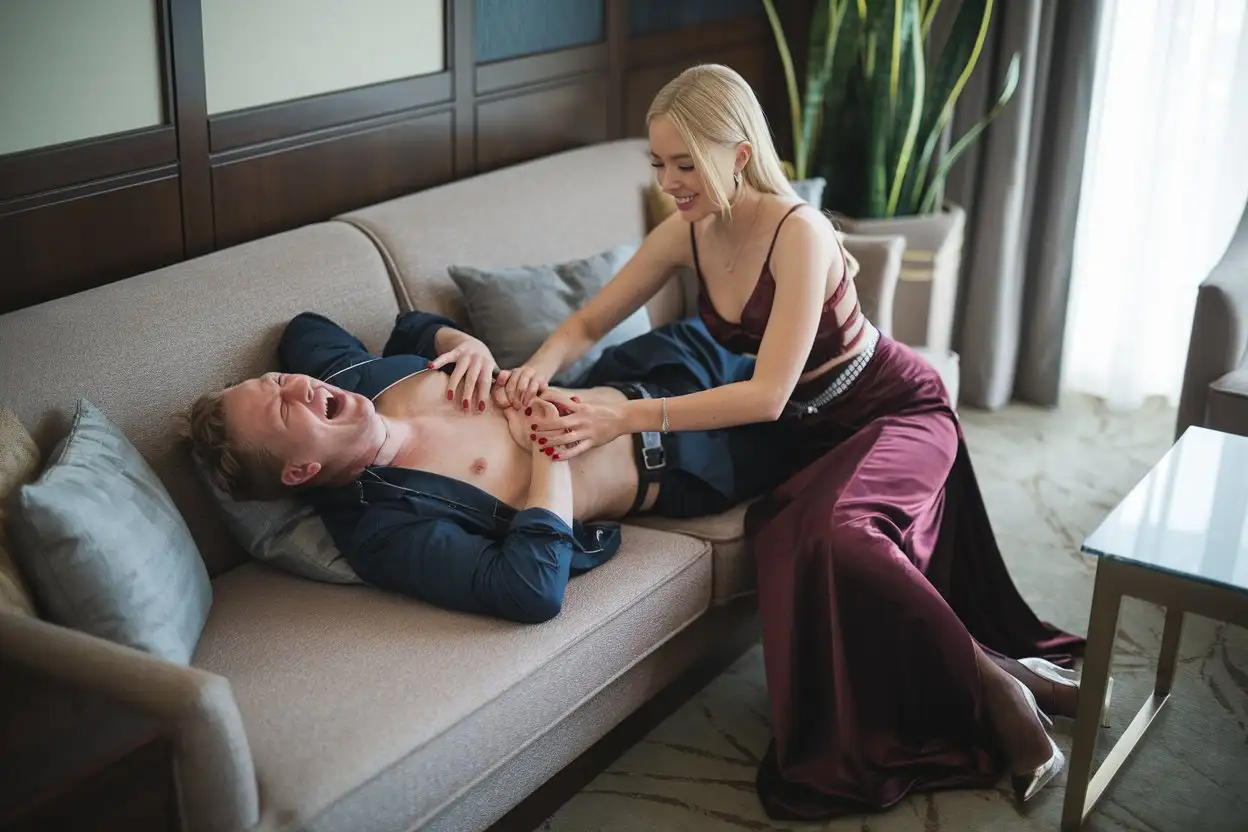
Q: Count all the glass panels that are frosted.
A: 2